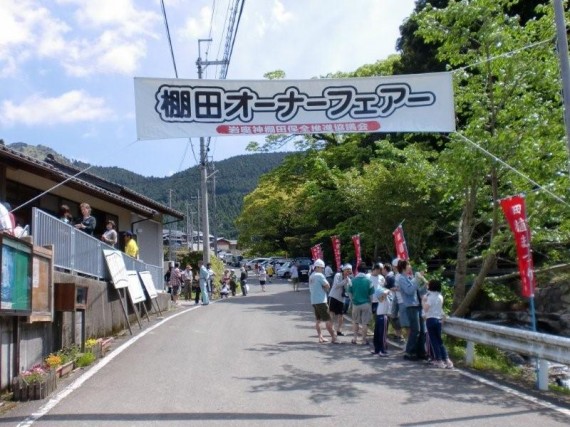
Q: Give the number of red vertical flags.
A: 5